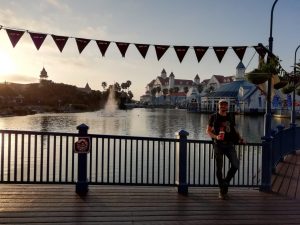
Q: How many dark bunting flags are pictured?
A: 13